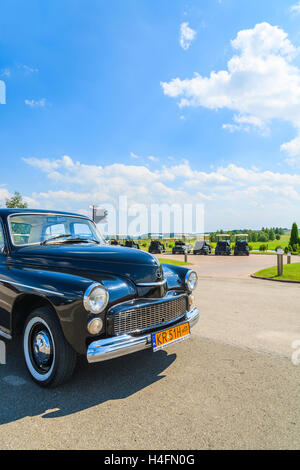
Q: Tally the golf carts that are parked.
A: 7